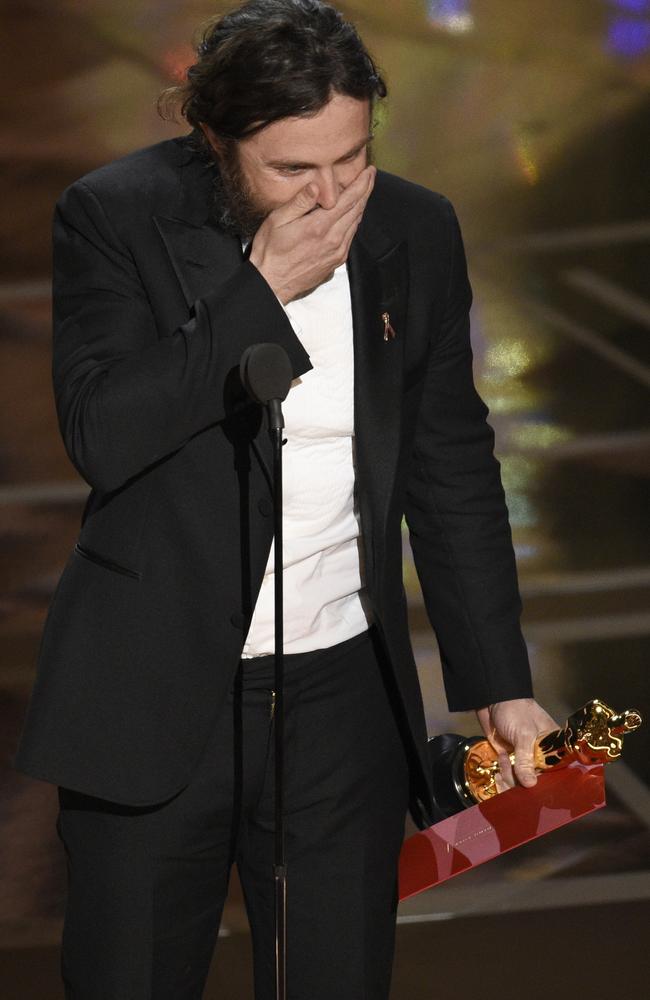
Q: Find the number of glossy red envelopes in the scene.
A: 1